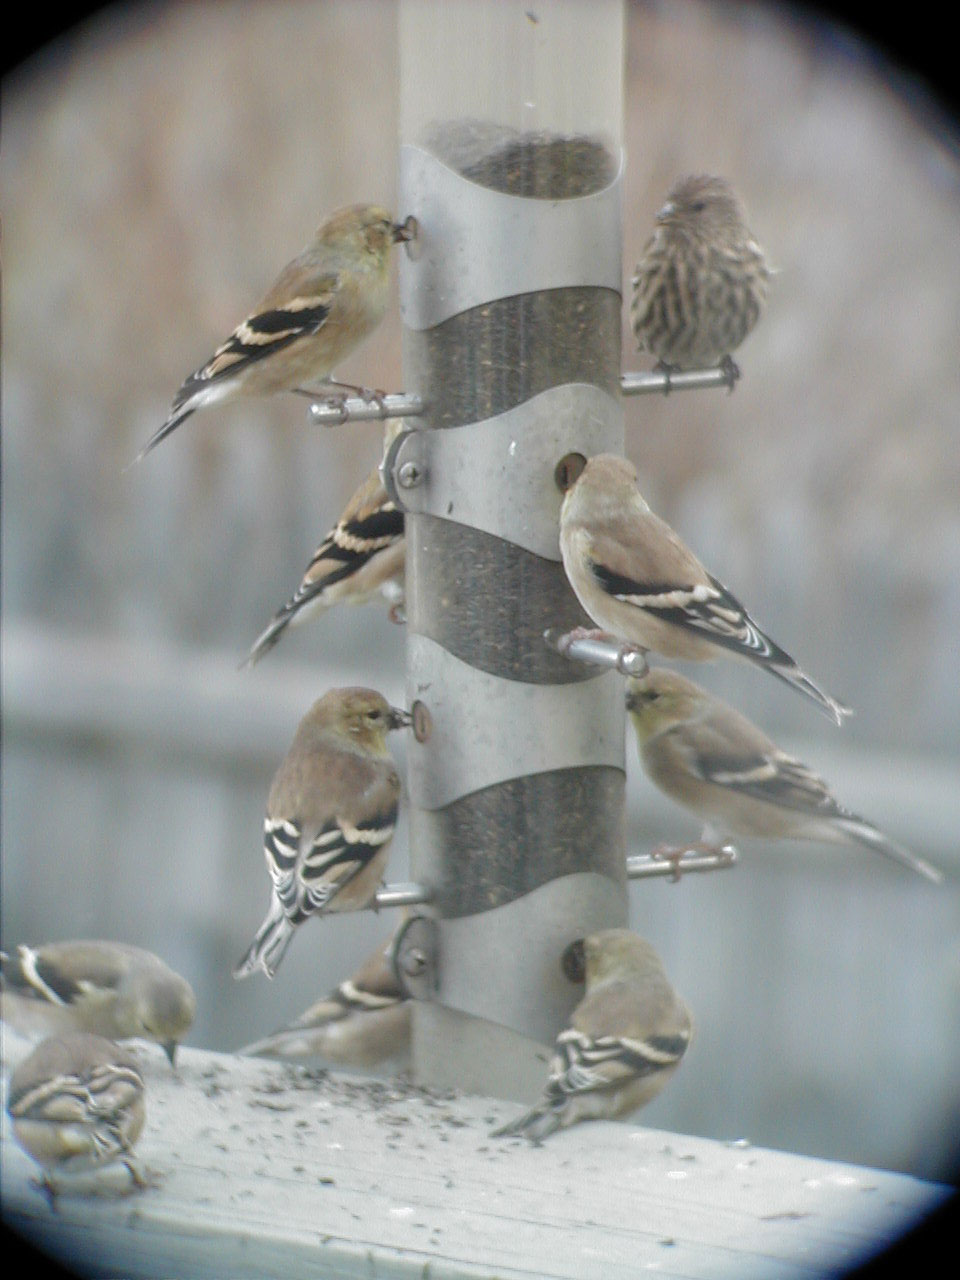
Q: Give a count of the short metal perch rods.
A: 5